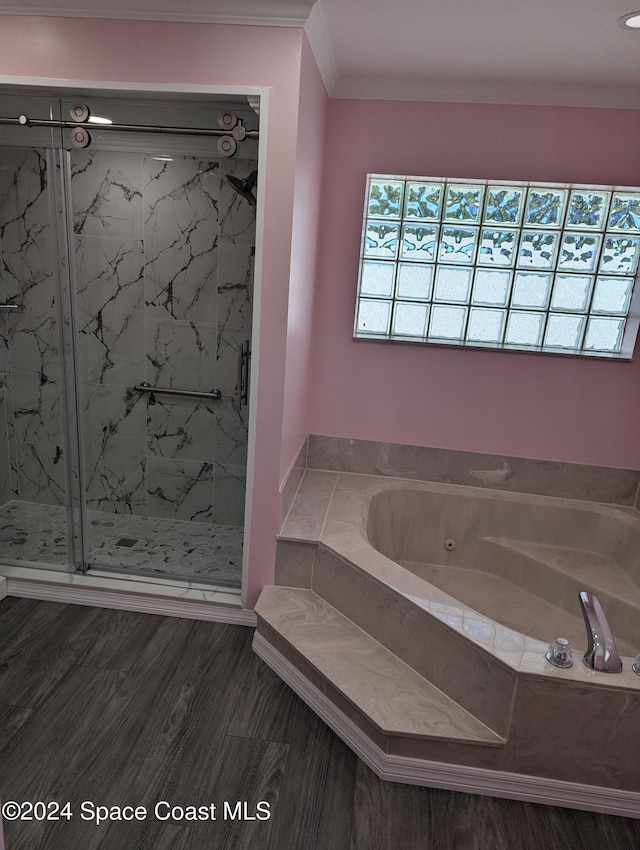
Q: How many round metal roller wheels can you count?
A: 4